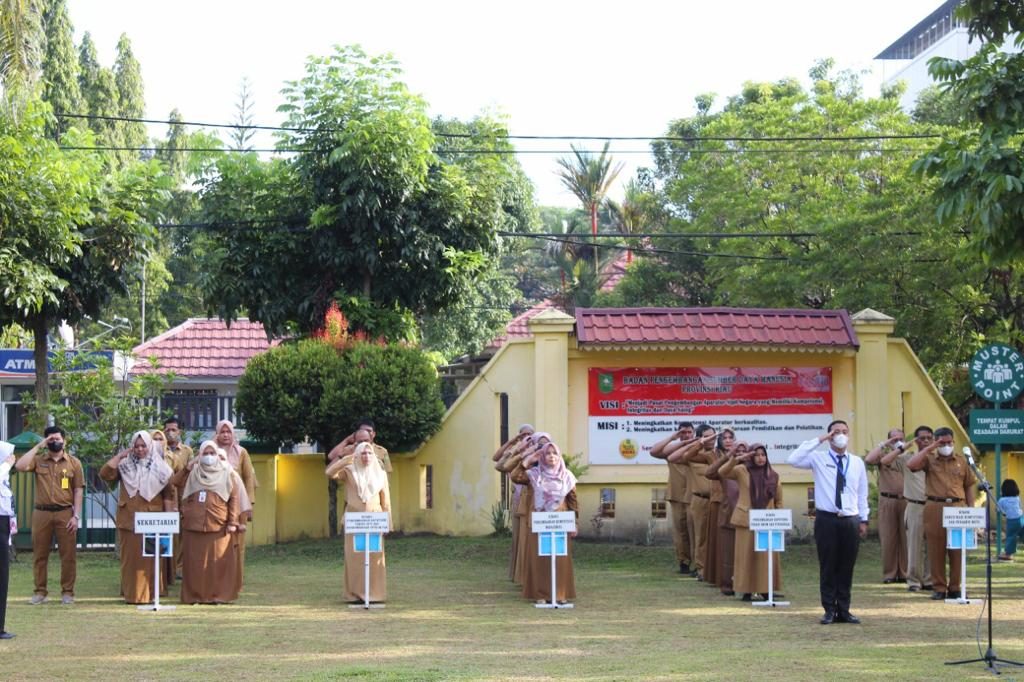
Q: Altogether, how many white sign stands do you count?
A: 5